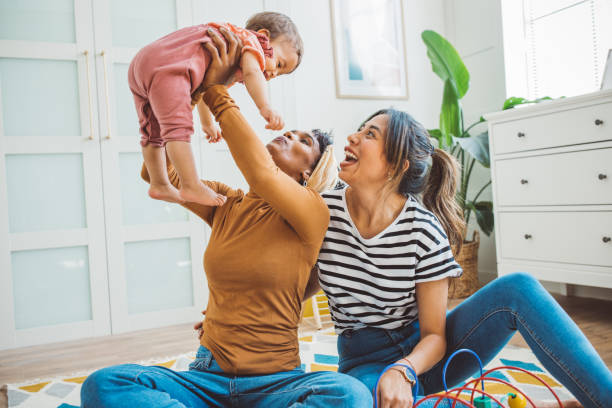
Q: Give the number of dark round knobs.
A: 6